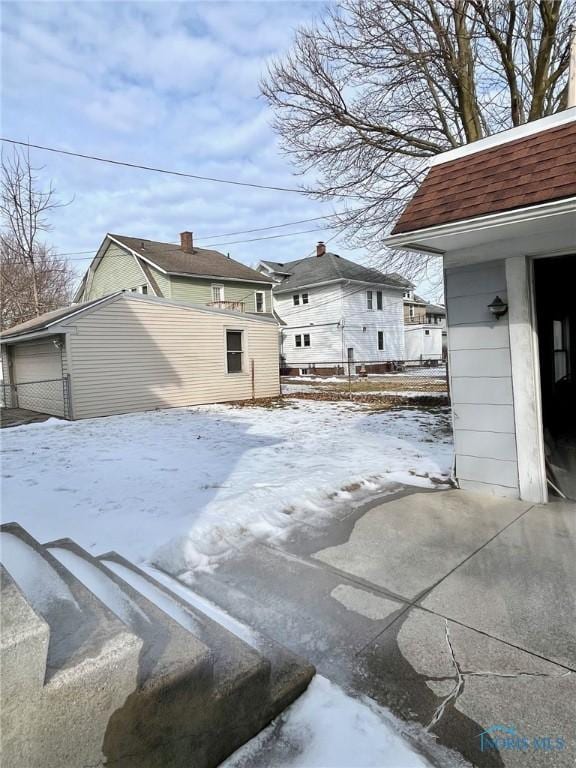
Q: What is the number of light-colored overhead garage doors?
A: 1